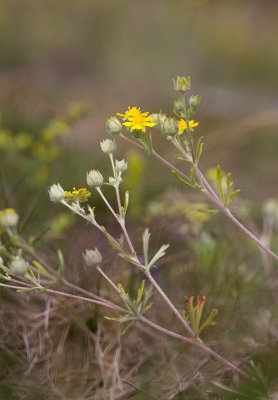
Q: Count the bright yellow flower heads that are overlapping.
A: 2